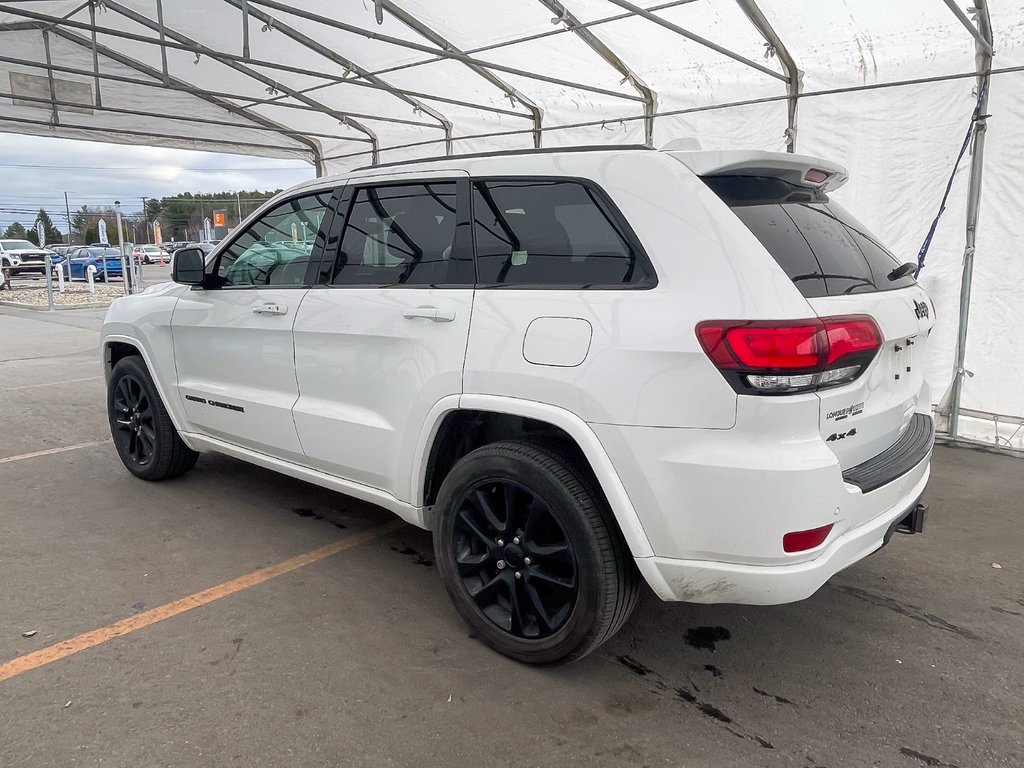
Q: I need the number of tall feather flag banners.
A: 4